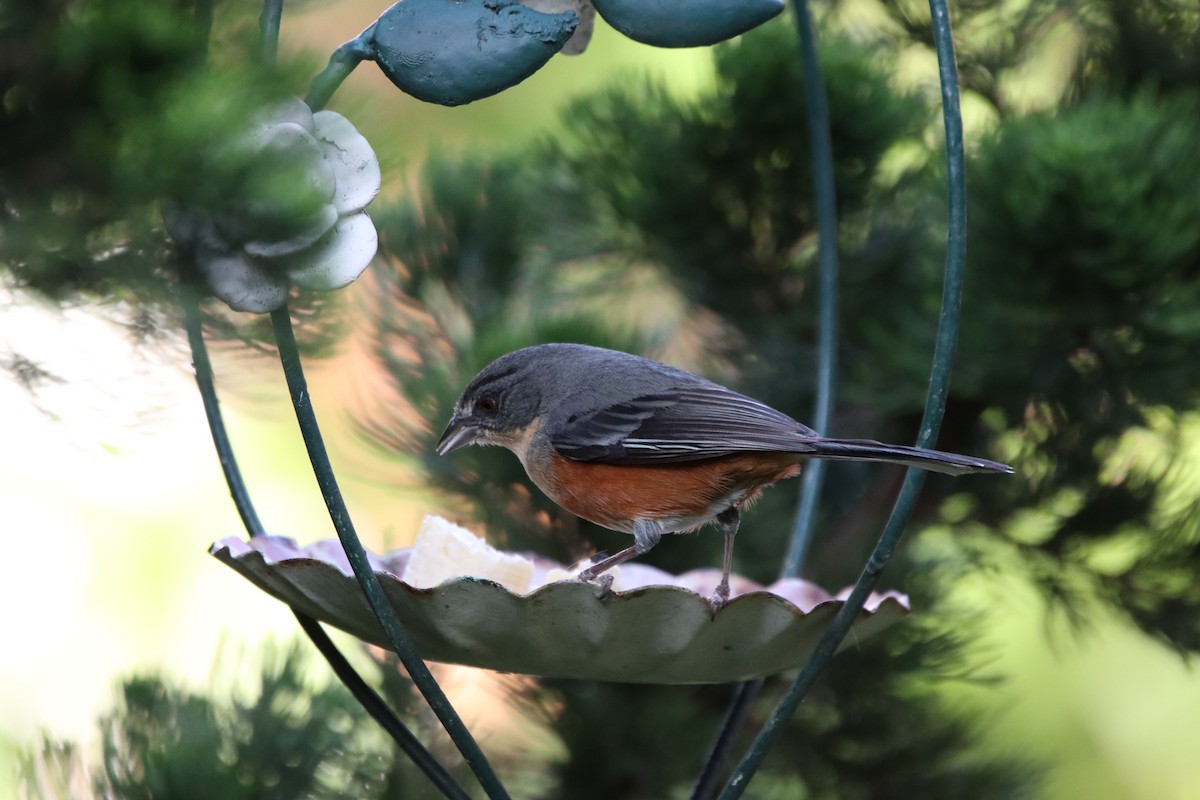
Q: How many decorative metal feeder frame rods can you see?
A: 4